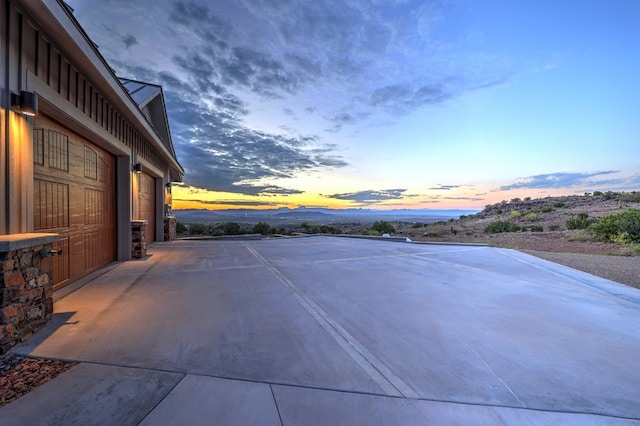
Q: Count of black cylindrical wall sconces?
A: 3